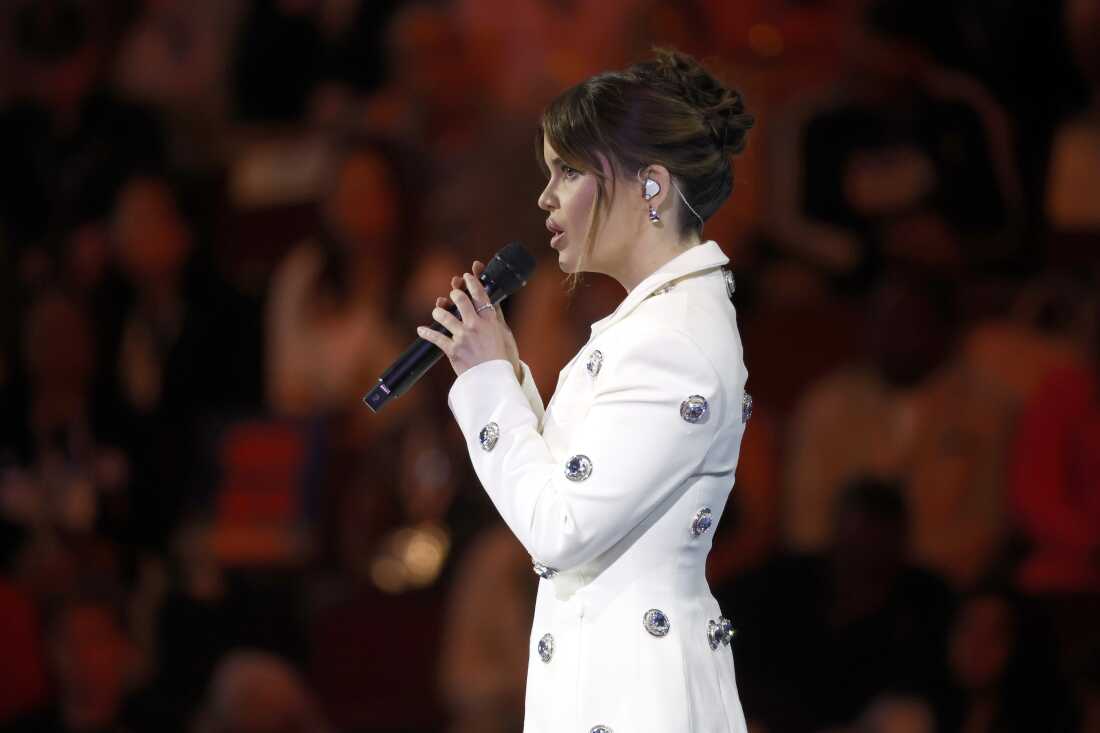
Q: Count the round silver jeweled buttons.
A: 14